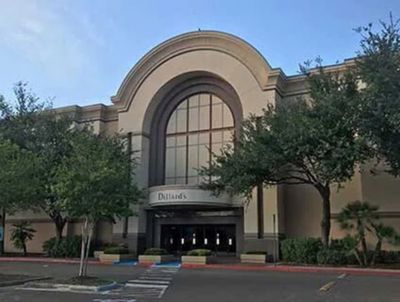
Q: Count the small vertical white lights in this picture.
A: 6